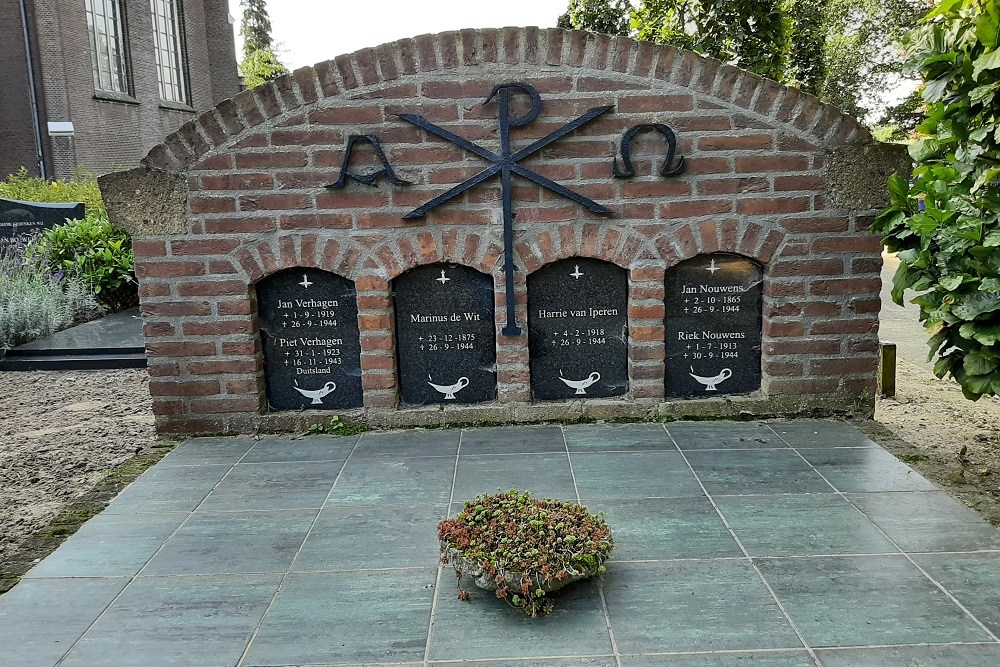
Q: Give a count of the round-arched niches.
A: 4